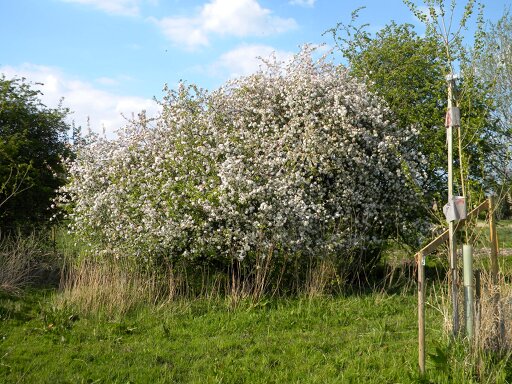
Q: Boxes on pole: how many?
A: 2